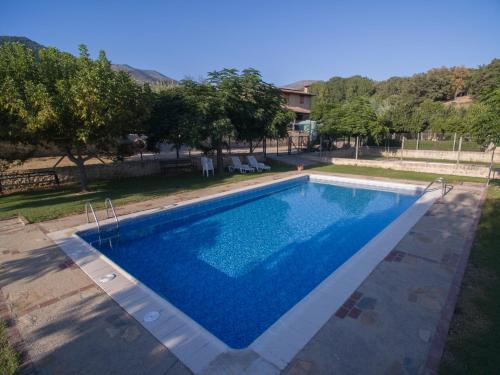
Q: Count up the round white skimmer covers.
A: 2